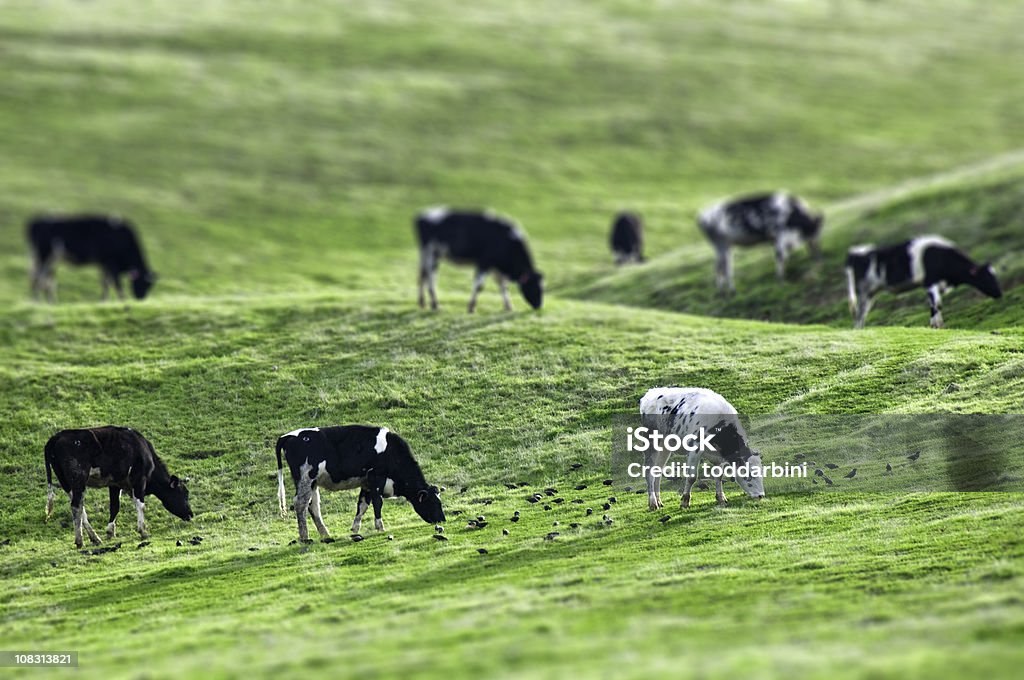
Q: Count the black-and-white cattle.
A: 8